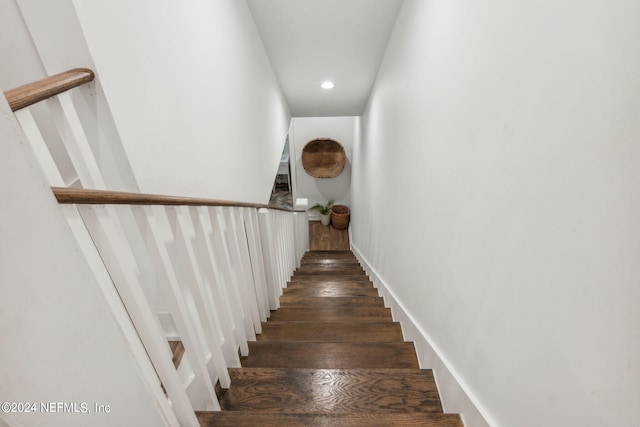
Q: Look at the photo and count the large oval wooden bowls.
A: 1